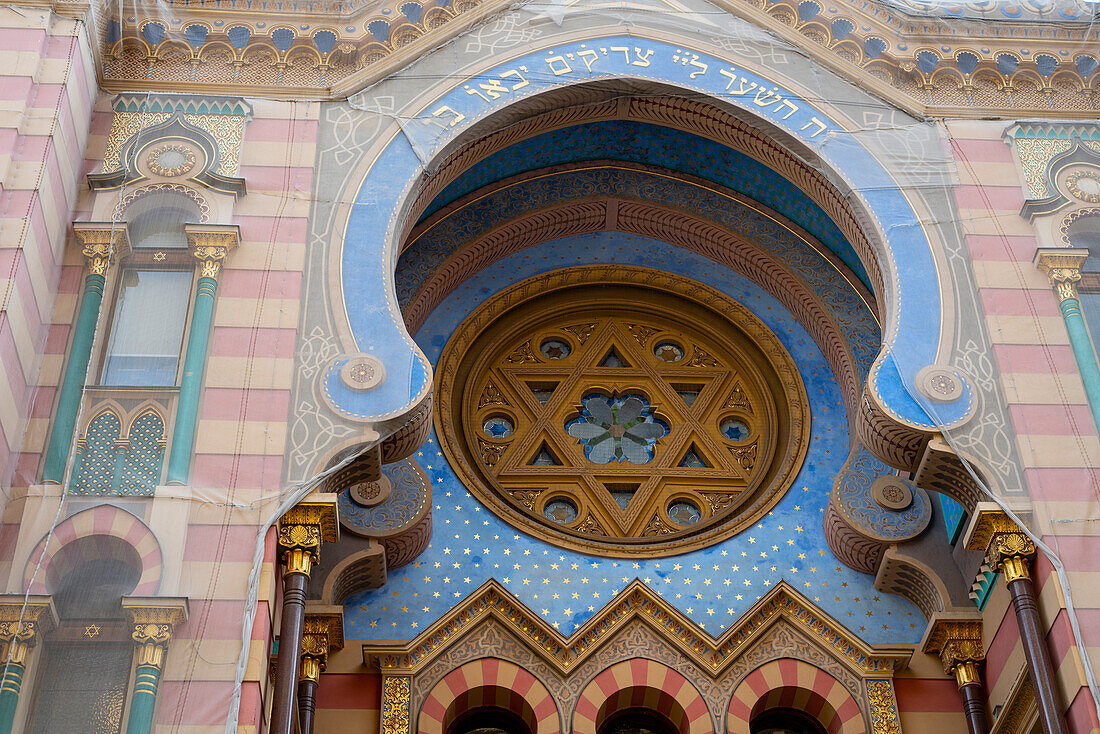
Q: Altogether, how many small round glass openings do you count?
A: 6